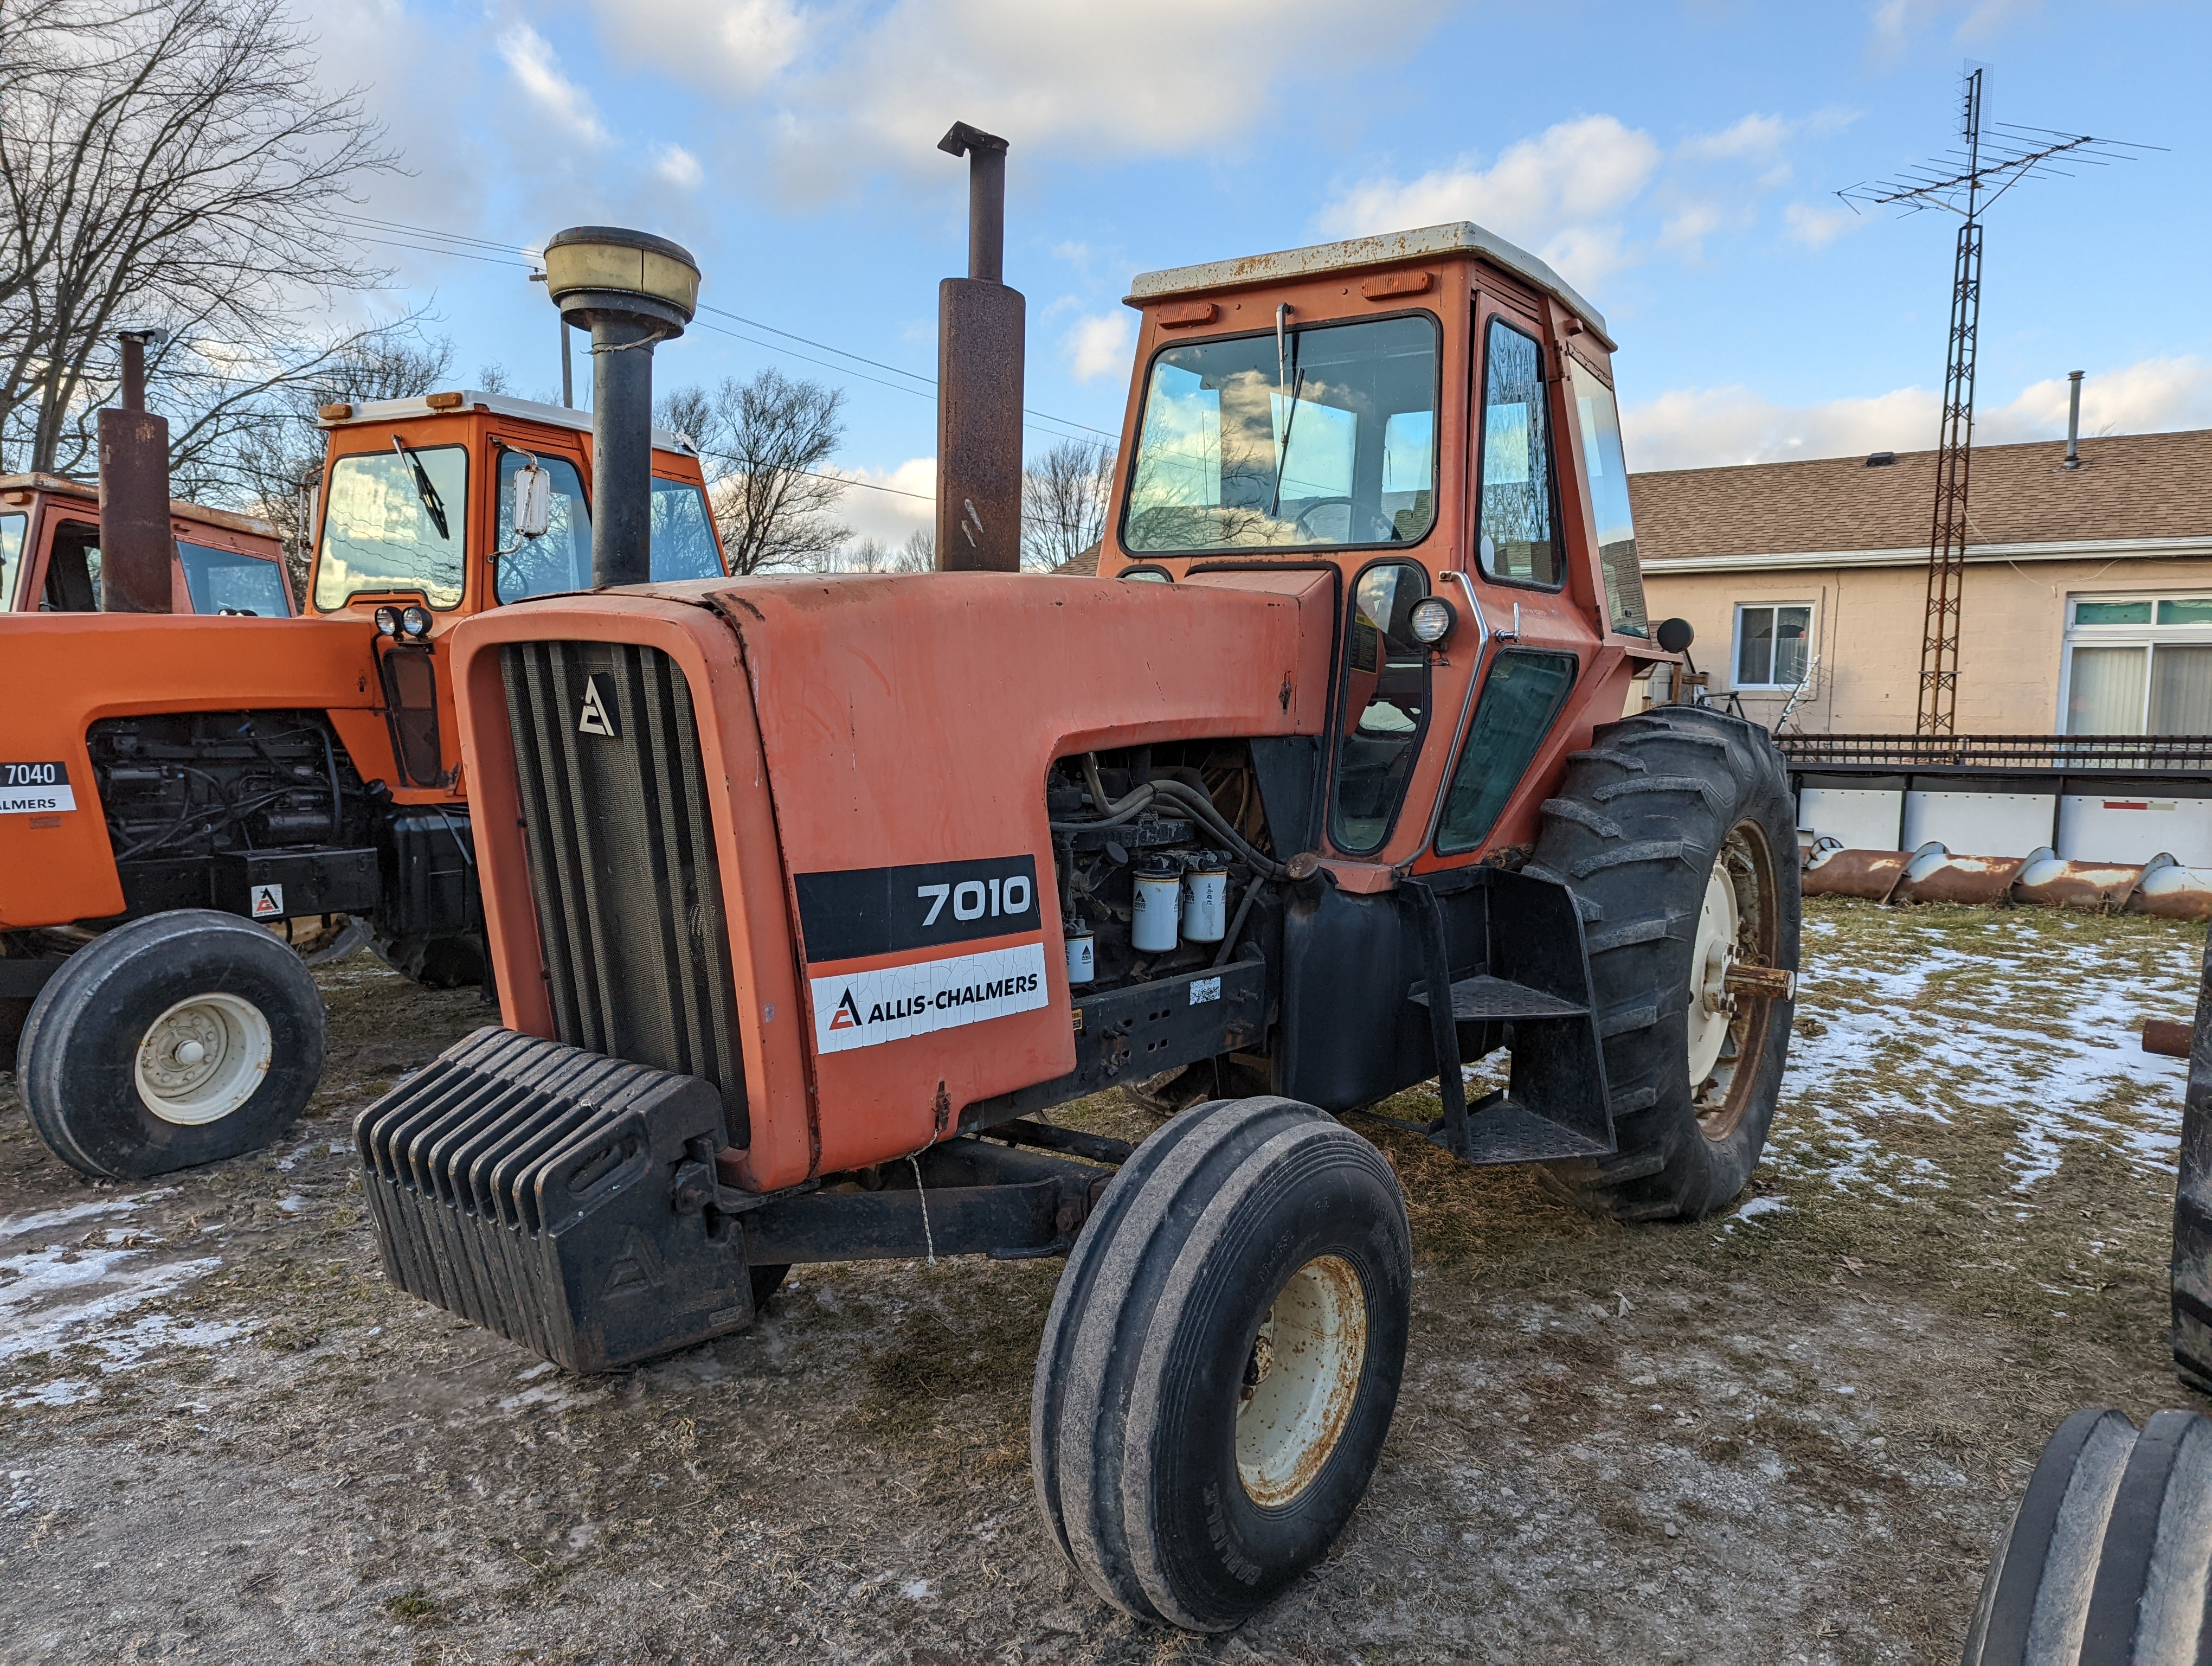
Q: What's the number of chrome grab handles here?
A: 1